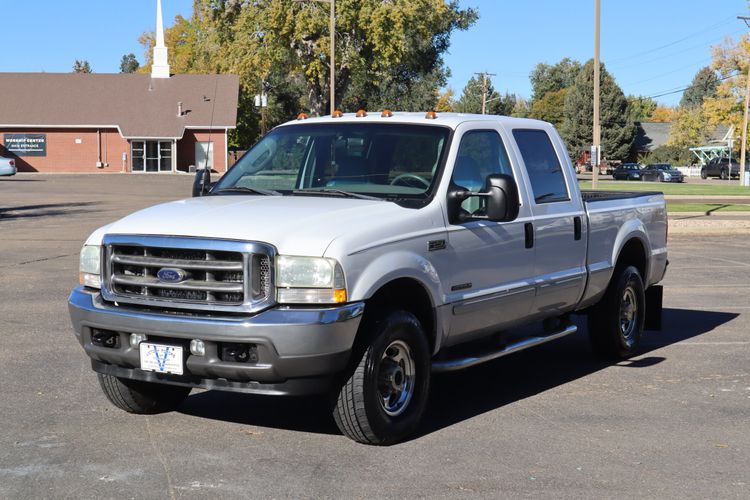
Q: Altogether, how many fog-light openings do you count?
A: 2